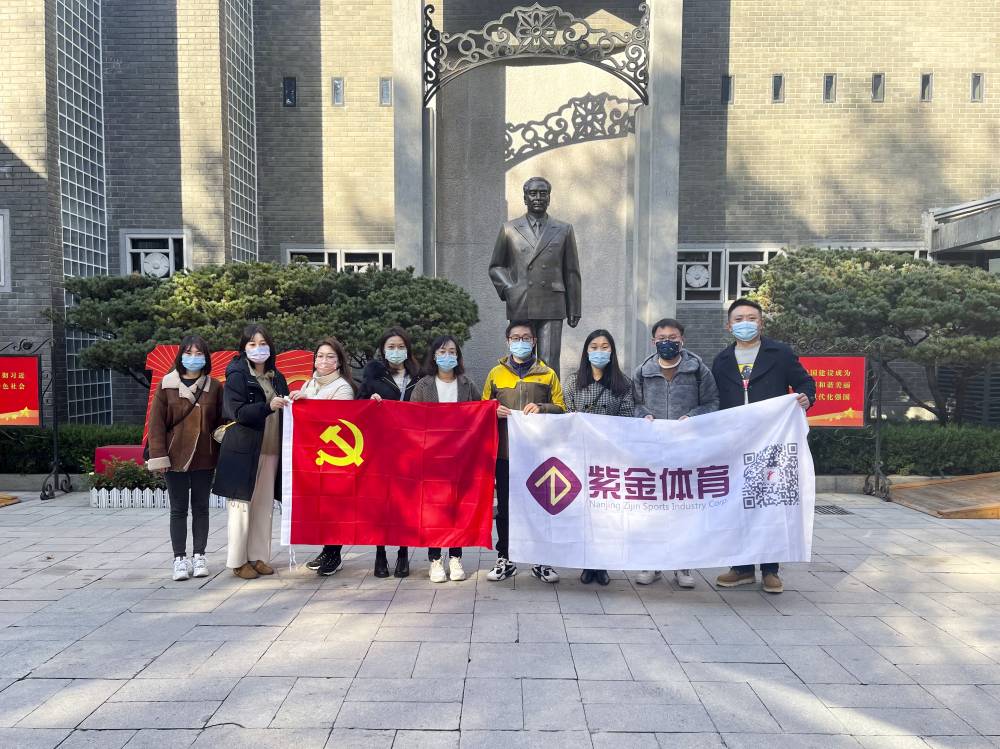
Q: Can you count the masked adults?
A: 9